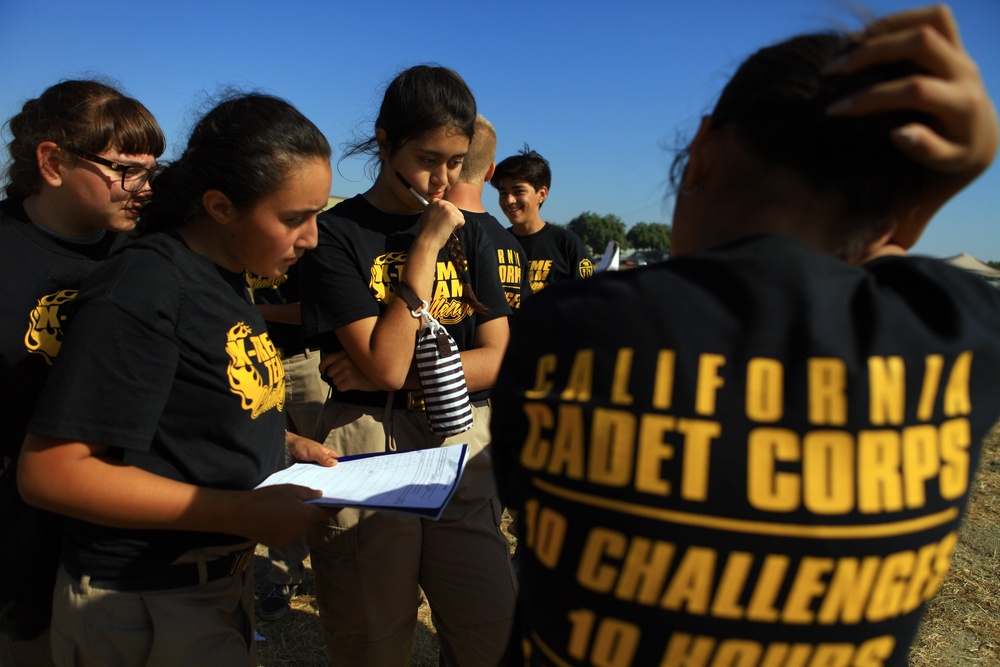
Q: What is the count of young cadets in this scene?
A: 6